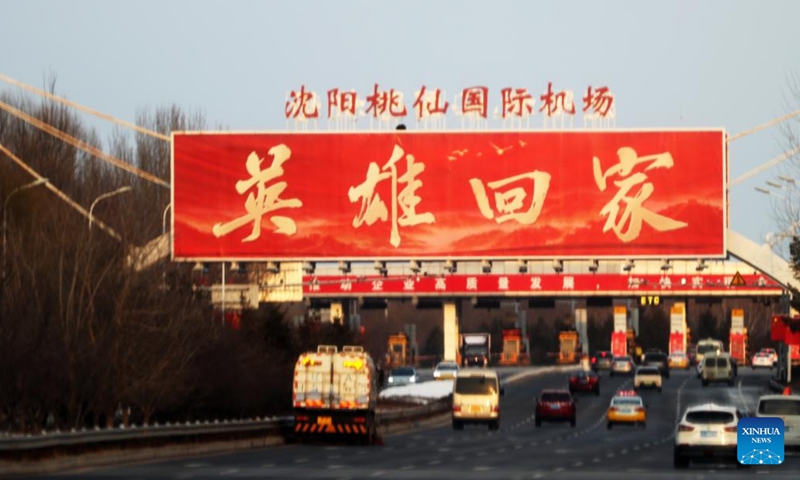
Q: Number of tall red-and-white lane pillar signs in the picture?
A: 3